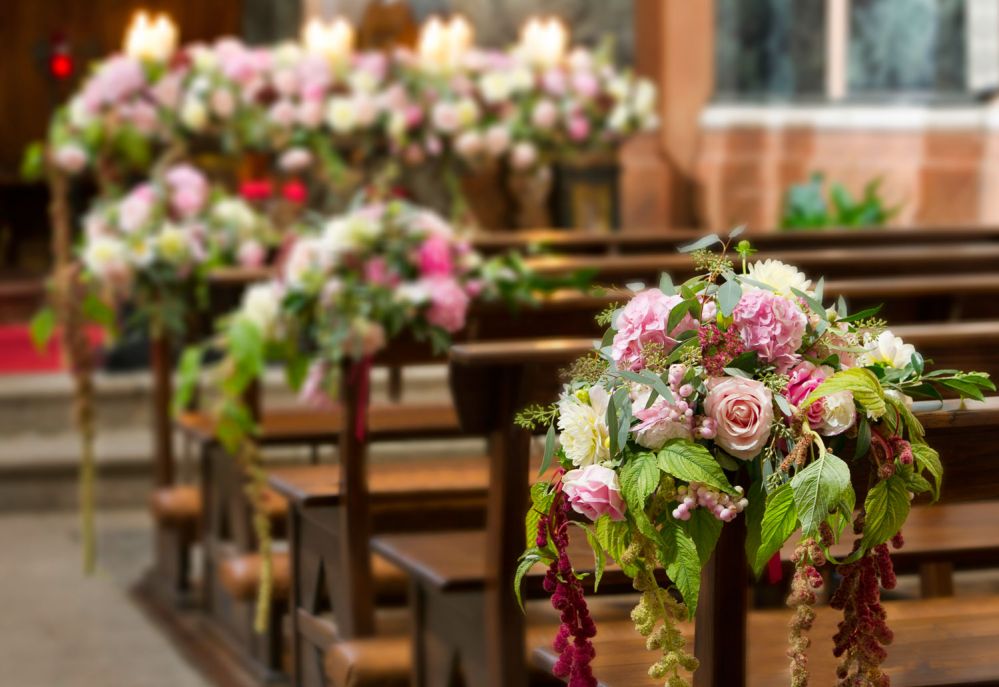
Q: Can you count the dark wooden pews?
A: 5